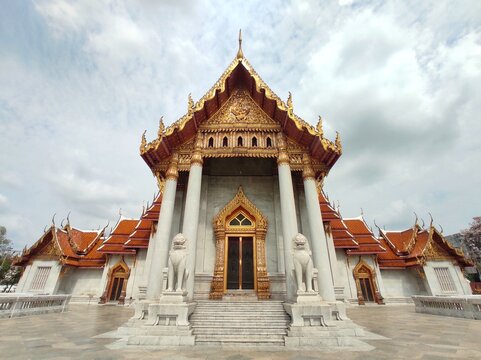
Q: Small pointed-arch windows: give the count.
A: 5